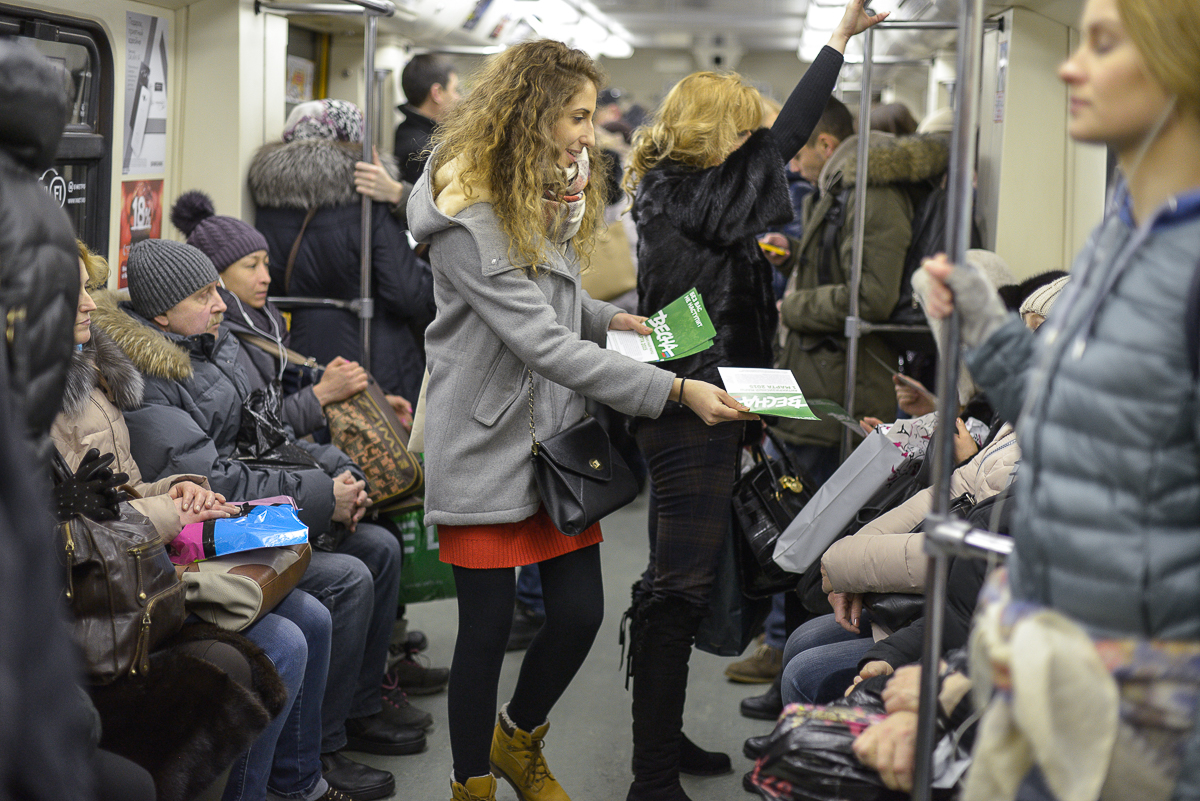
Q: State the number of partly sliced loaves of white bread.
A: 0